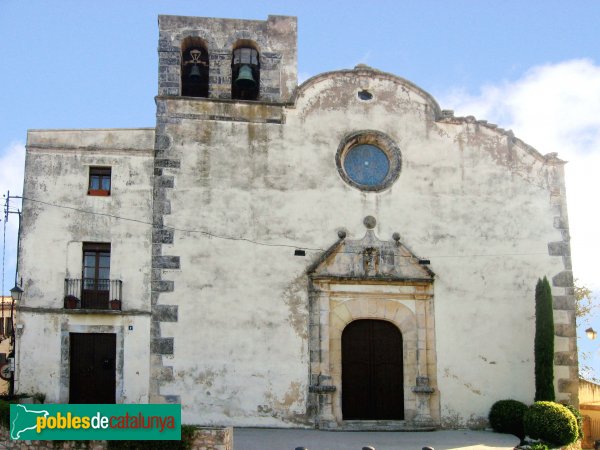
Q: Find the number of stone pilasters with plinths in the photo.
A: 2